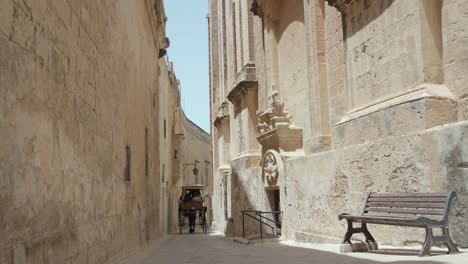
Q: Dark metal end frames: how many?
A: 2